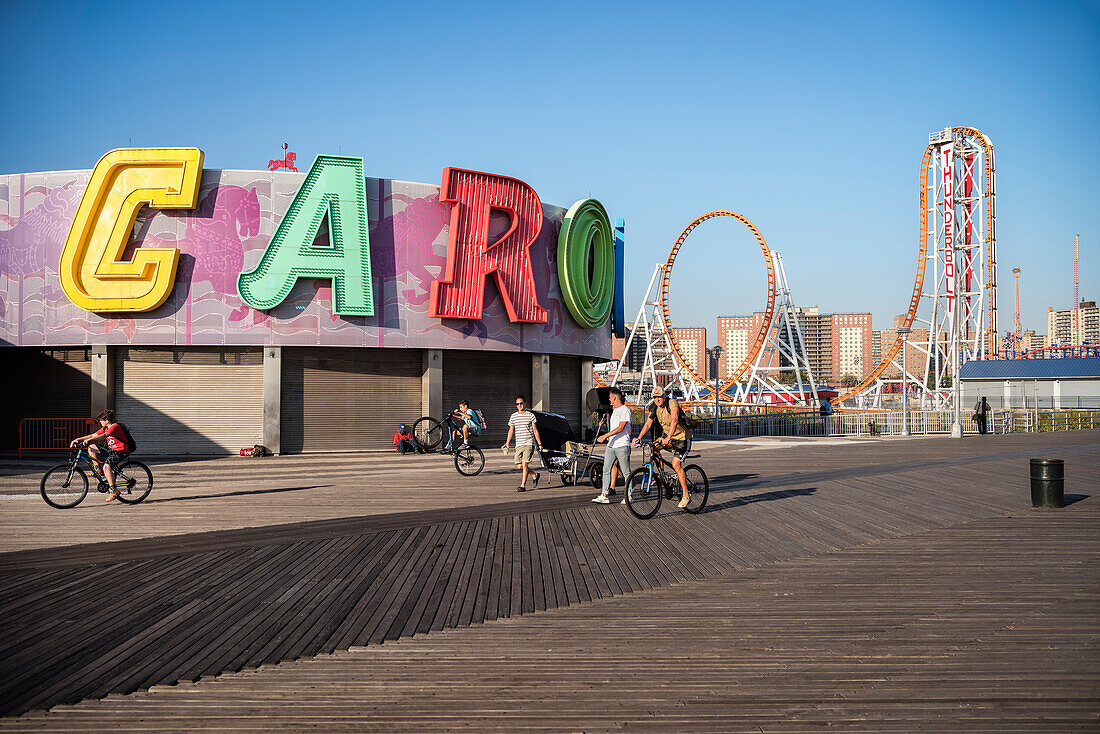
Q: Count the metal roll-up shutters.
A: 5